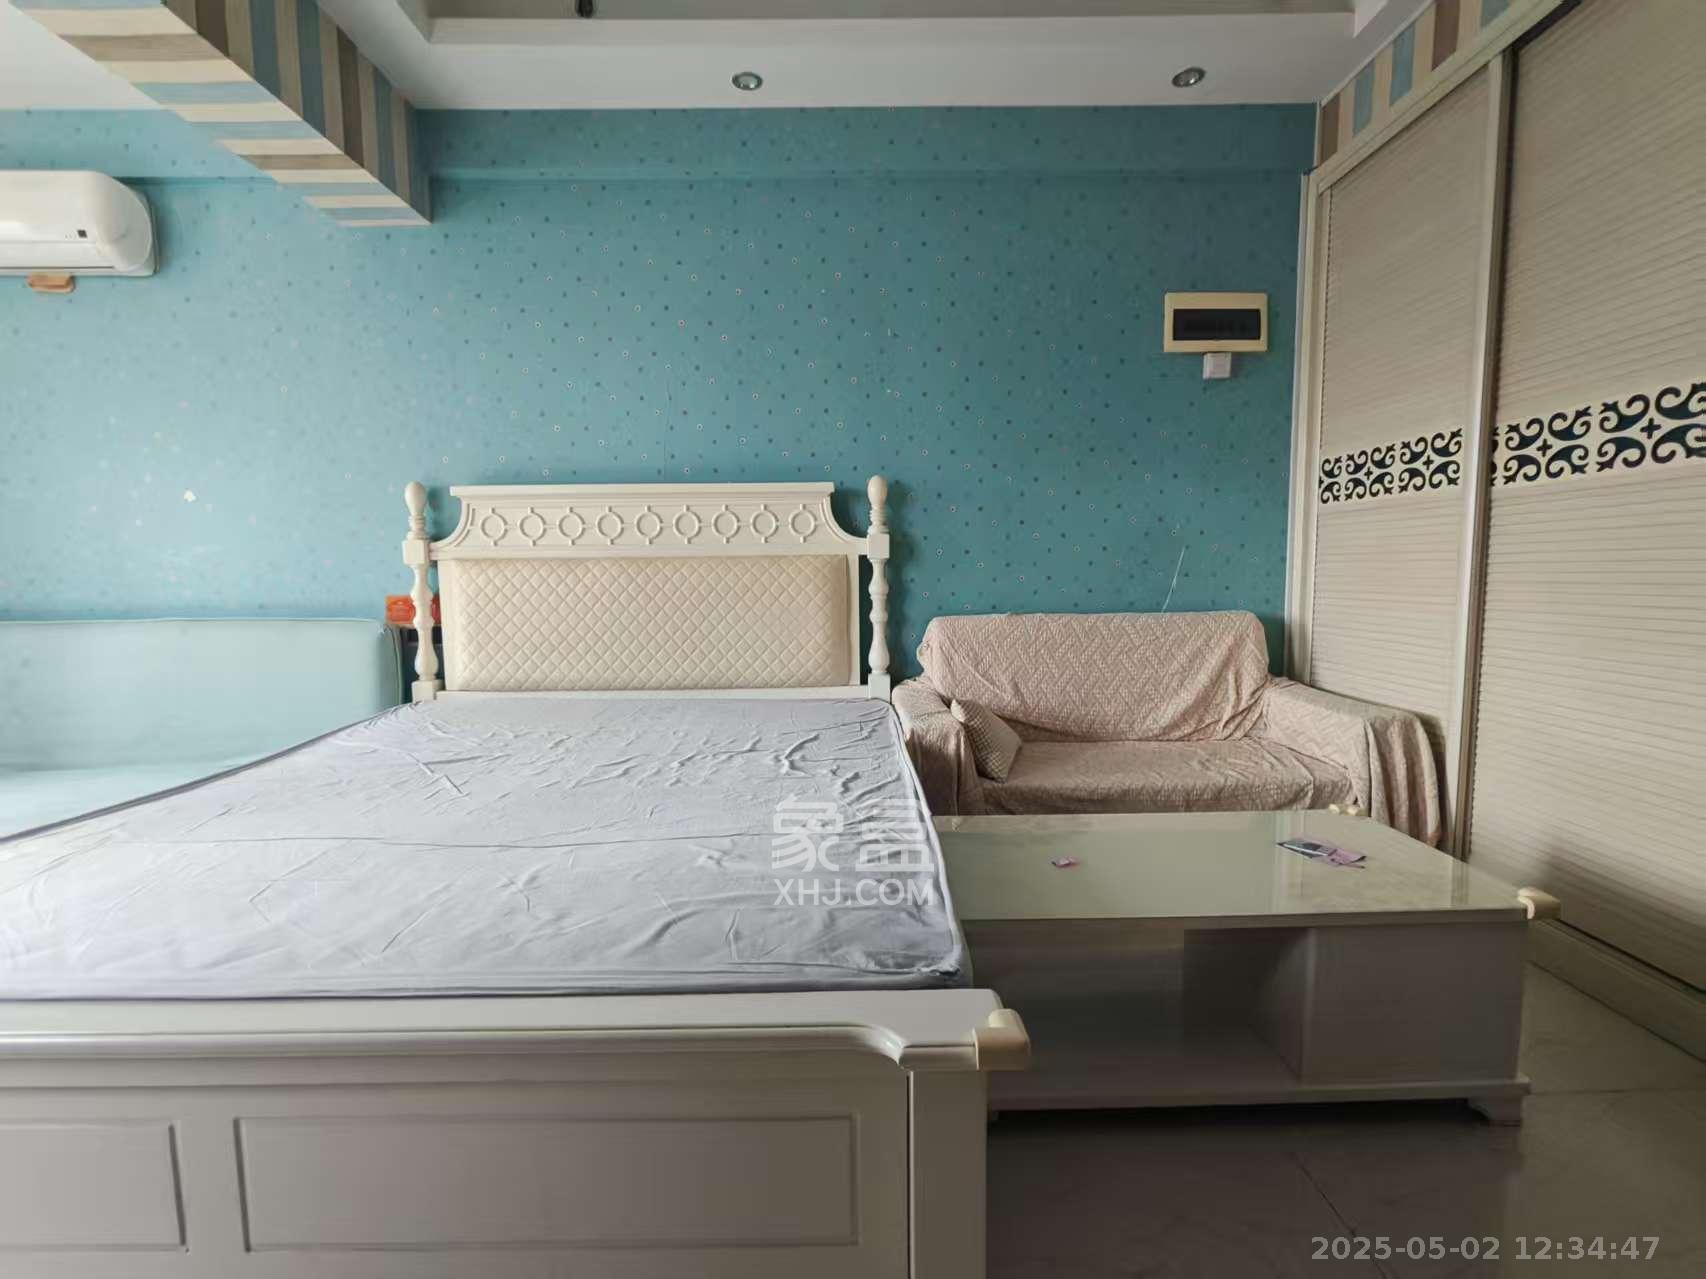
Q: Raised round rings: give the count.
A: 9